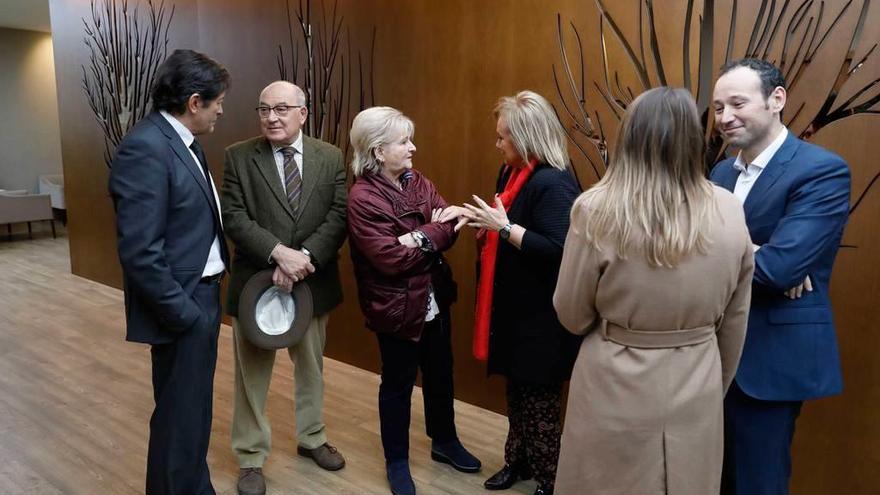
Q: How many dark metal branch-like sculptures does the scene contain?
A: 3